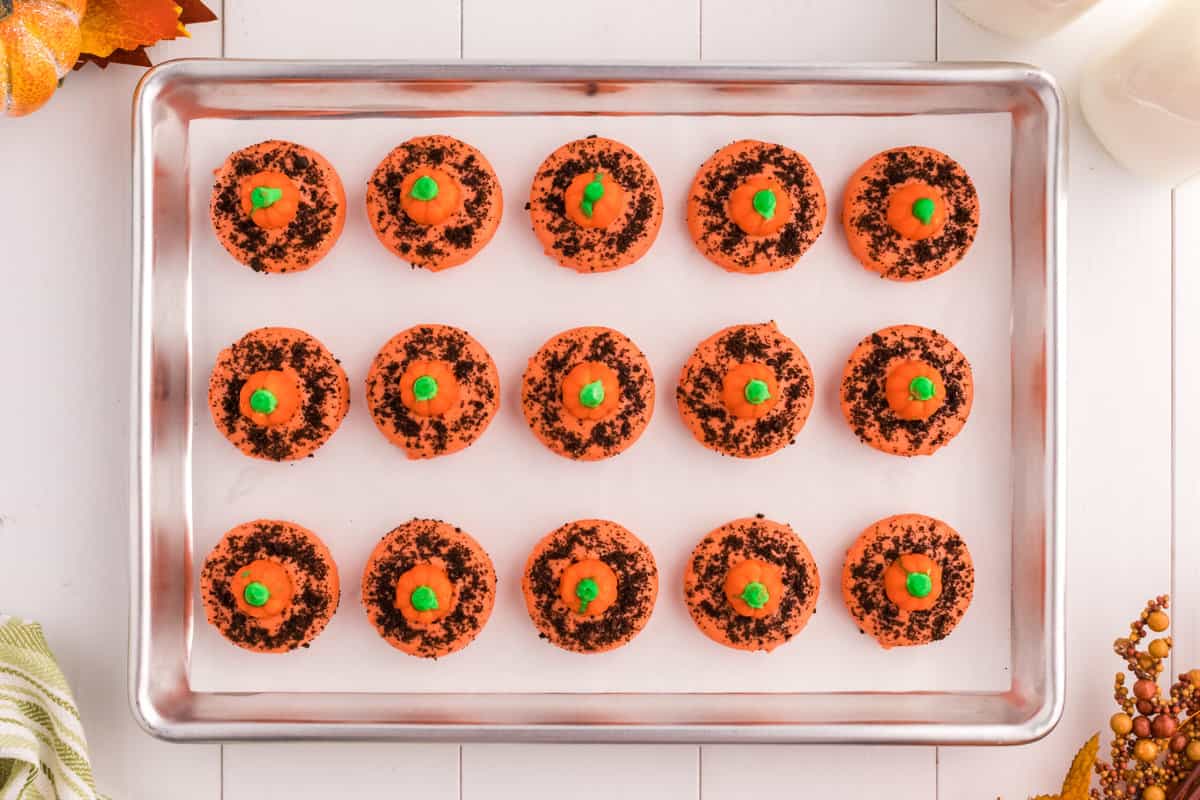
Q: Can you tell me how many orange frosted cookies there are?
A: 15